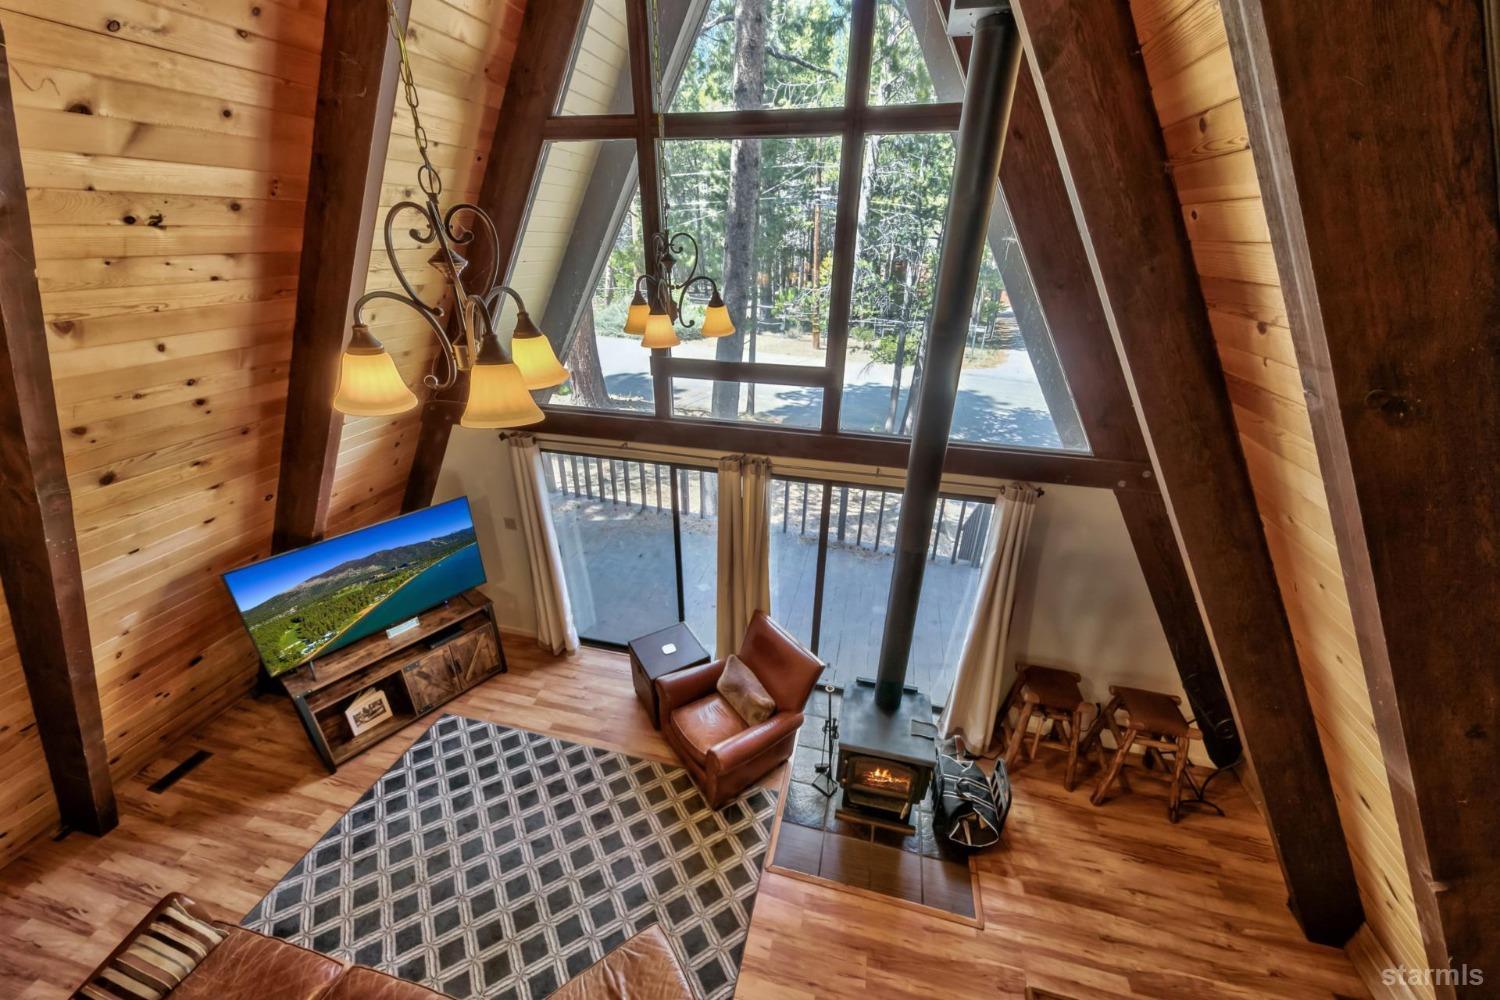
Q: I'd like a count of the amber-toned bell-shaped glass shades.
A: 6